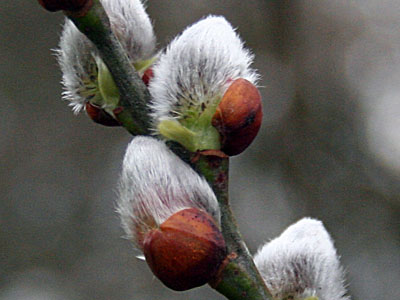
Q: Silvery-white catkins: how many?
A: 5